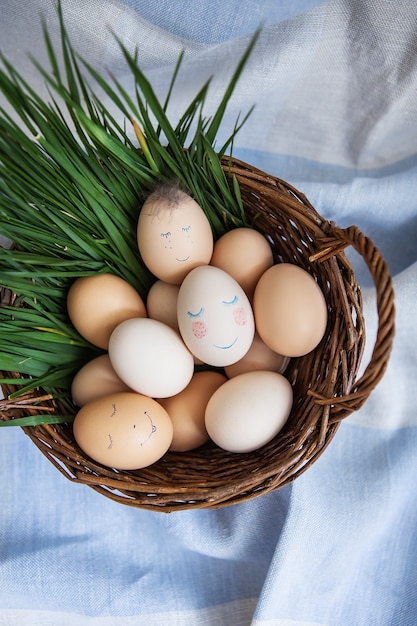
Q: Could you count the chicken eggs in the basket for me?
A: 12